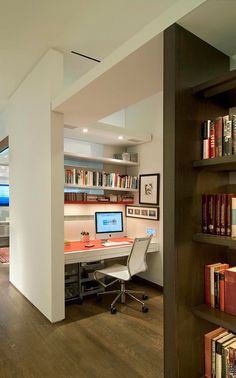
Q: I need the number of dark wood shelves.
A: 4